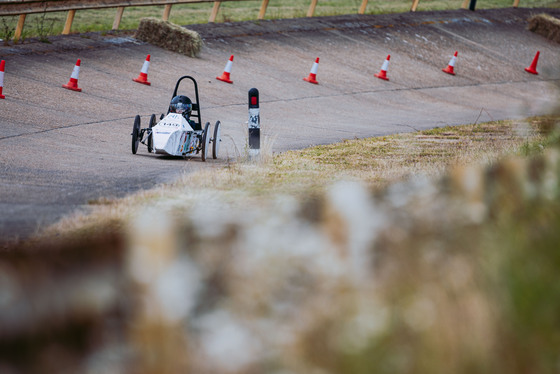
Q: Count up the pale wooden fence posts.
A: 11